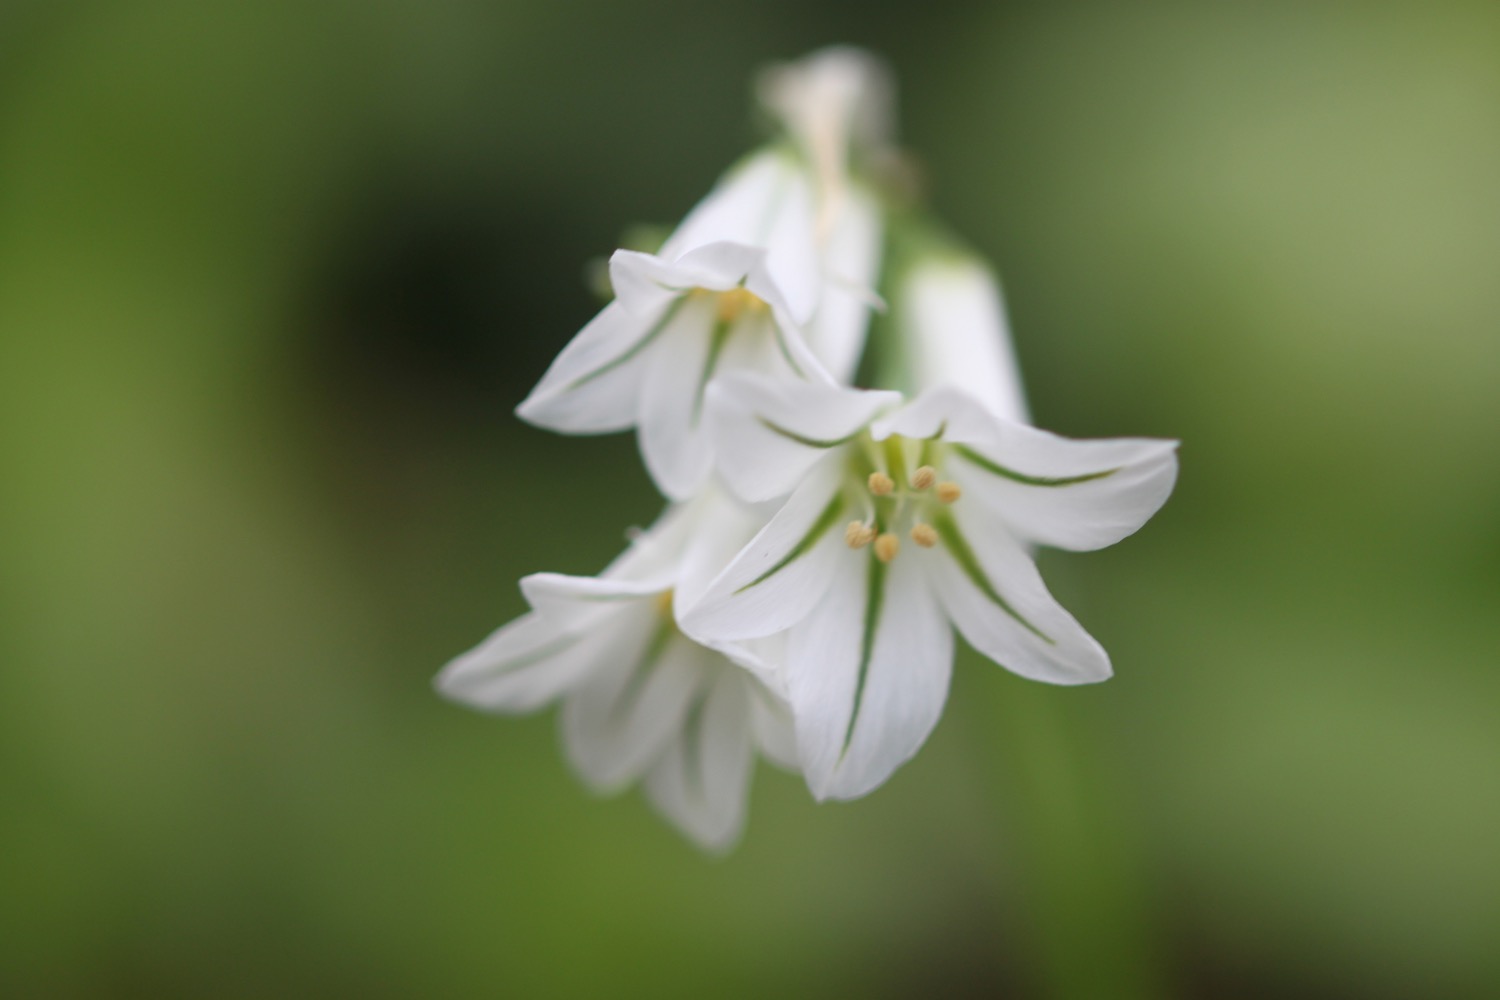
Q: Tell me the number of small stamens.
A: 6